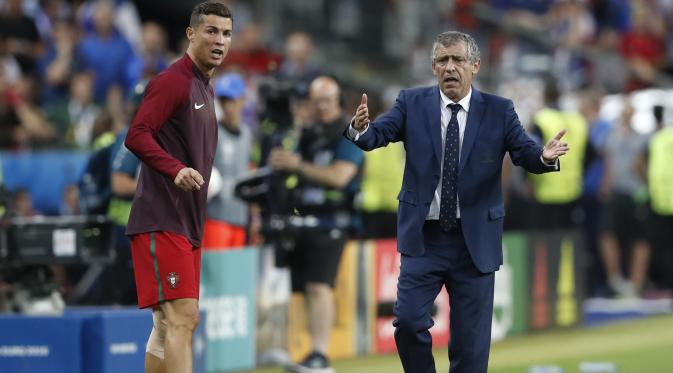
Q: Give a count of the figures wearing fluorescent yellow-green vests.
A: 3